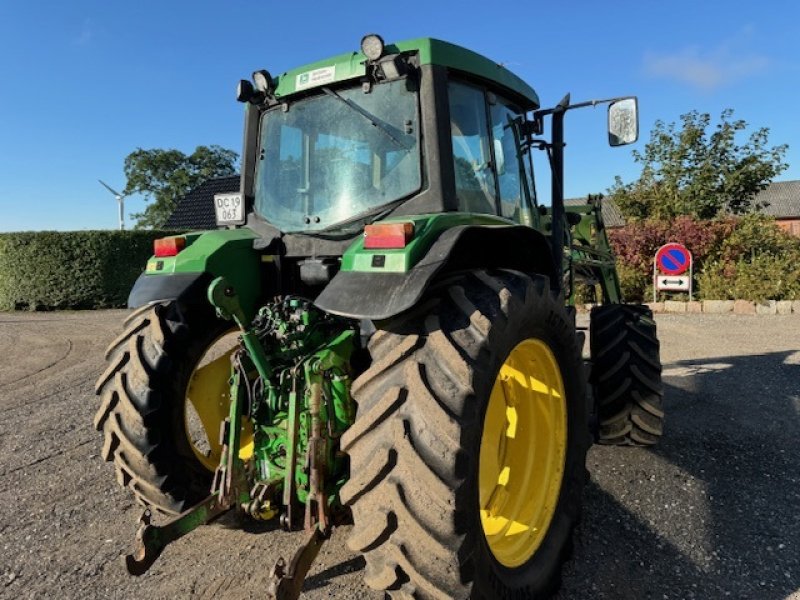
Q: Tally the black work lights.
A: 4